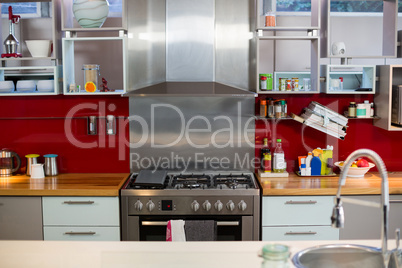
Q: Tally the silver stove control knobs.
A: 7